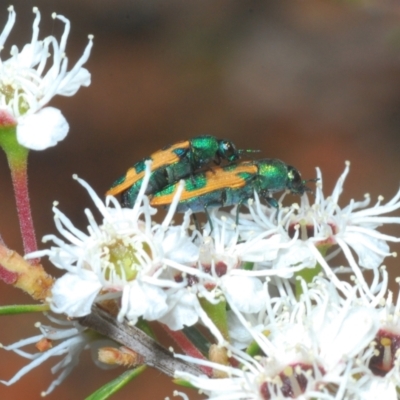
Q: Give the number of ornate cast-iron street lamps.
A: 0